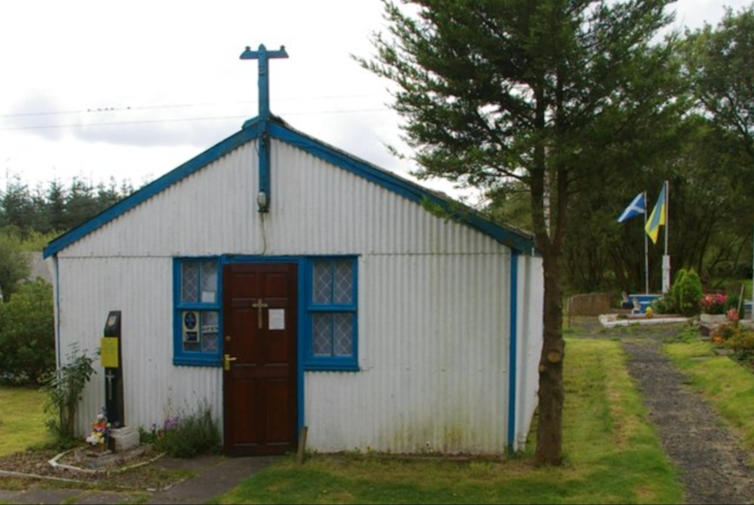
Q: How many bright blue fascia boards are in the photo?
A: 2